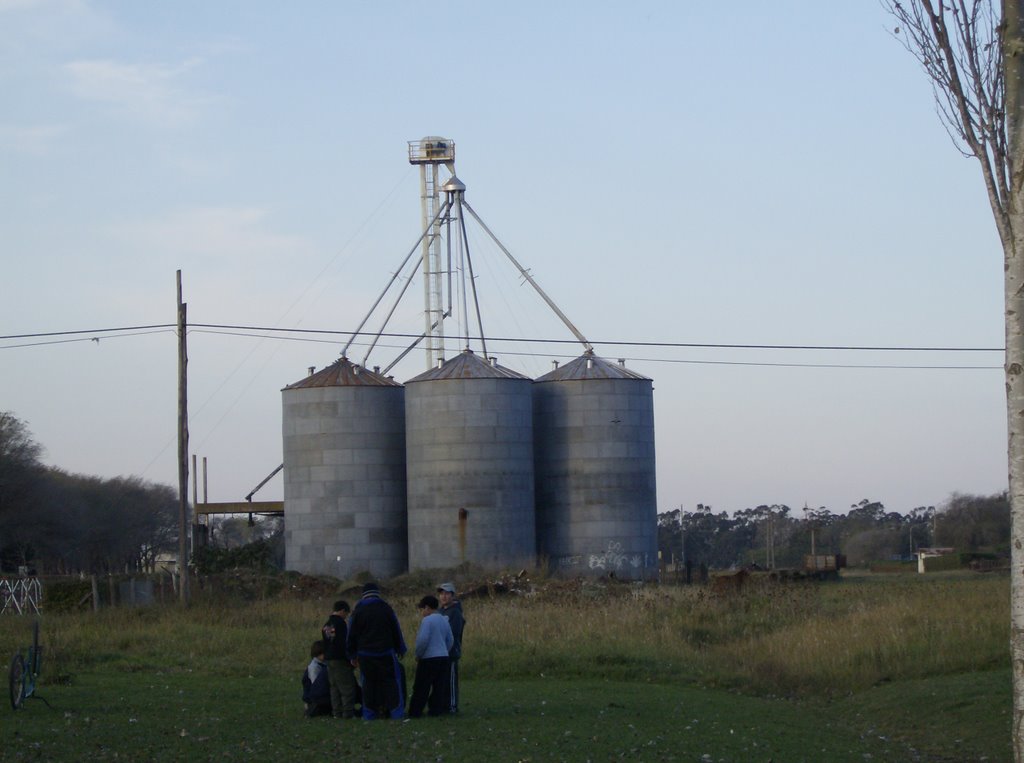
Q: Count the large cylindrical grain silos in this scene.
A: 3